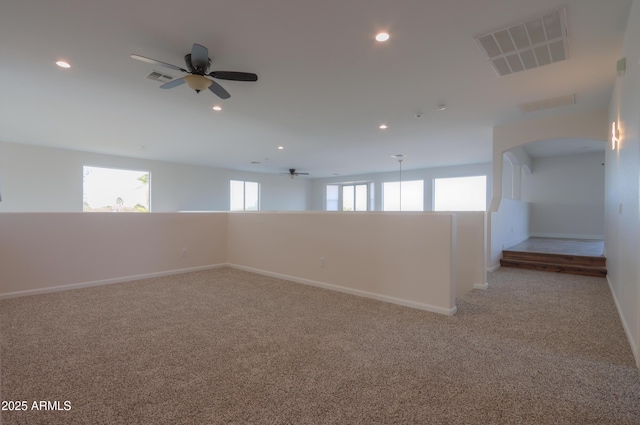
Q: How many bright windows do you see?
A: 5